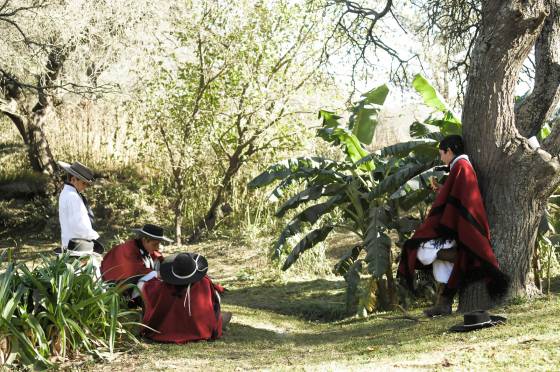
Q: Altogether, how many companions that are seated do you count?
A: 2